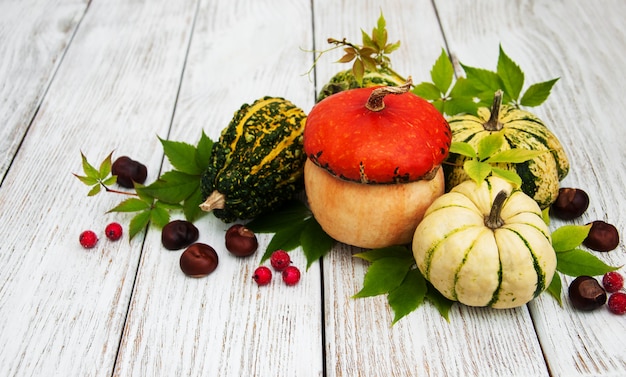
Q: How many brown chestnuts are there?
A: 7